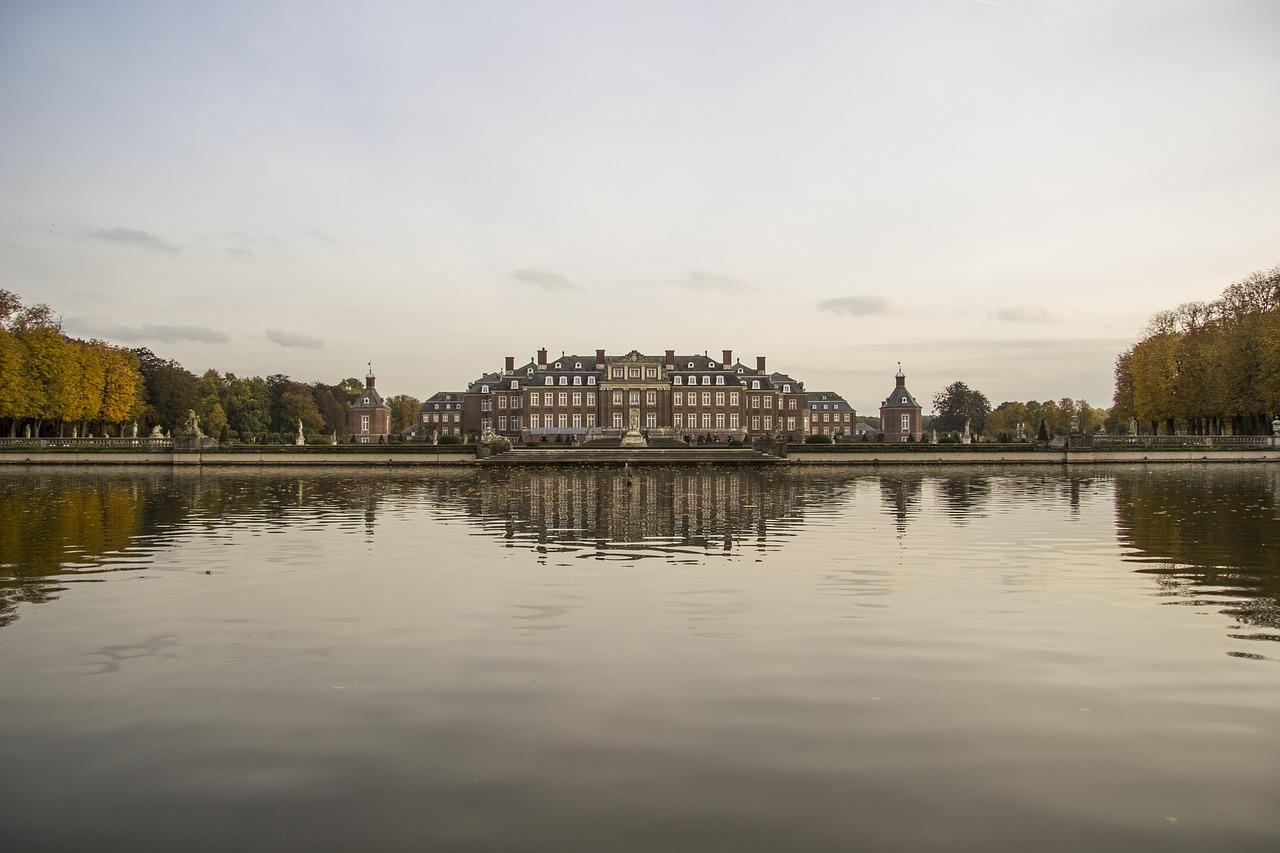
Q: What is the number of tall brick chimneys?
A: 6